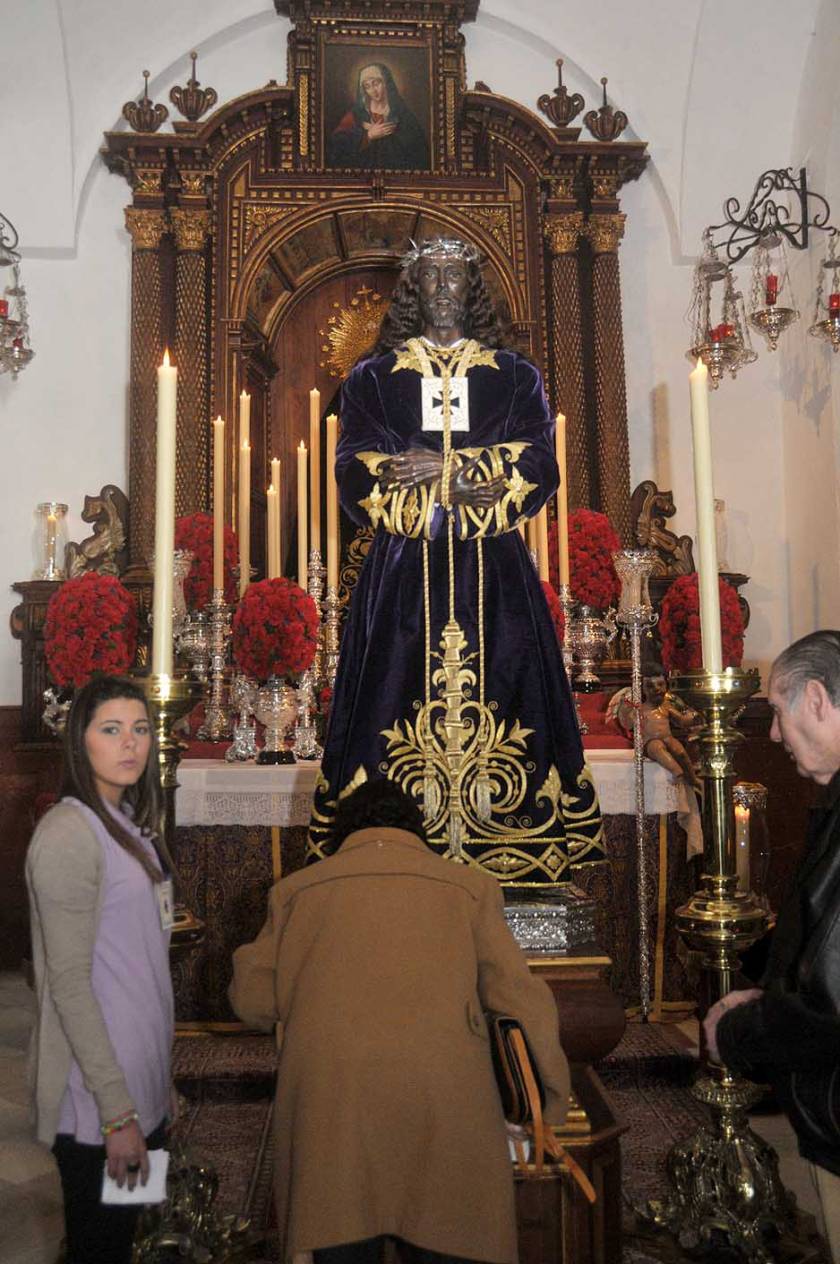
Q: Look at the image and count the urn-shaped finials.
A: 4